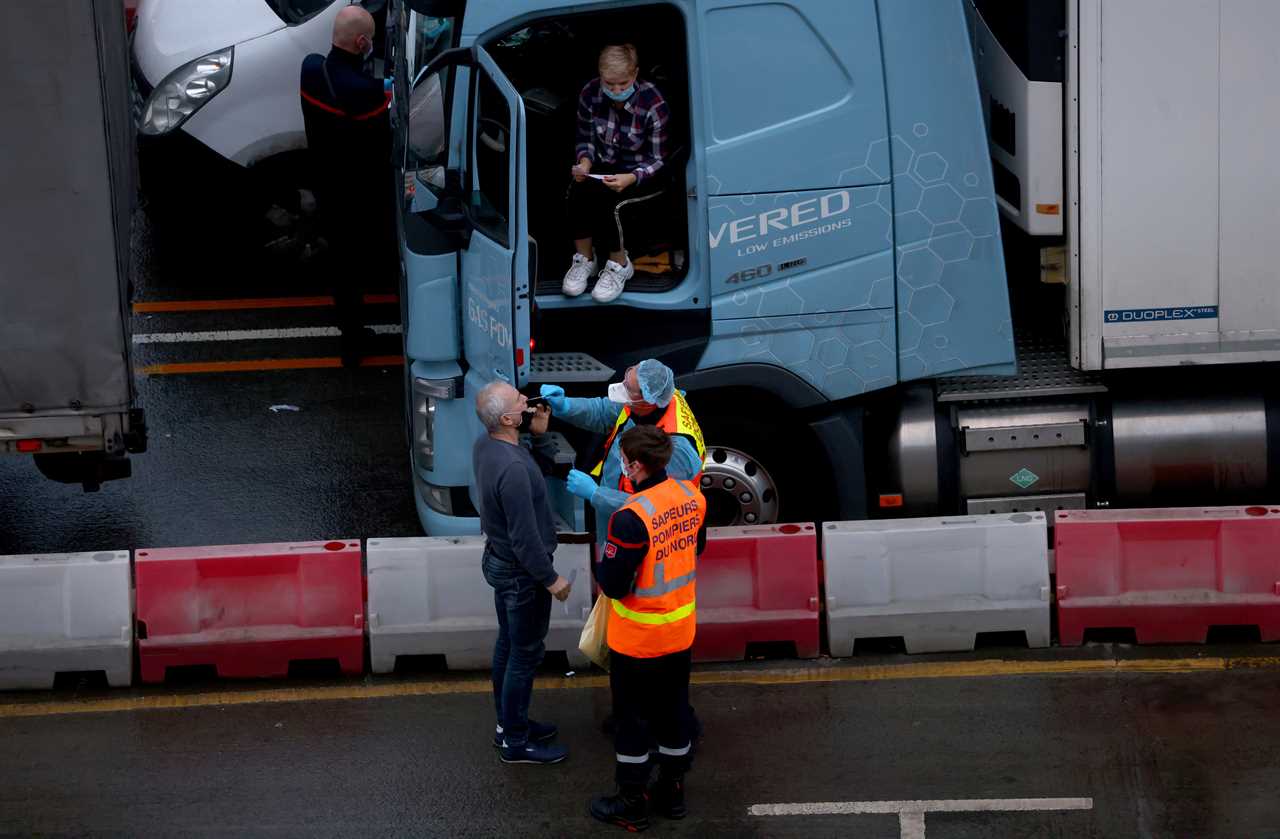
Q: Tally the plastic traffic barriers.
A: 6